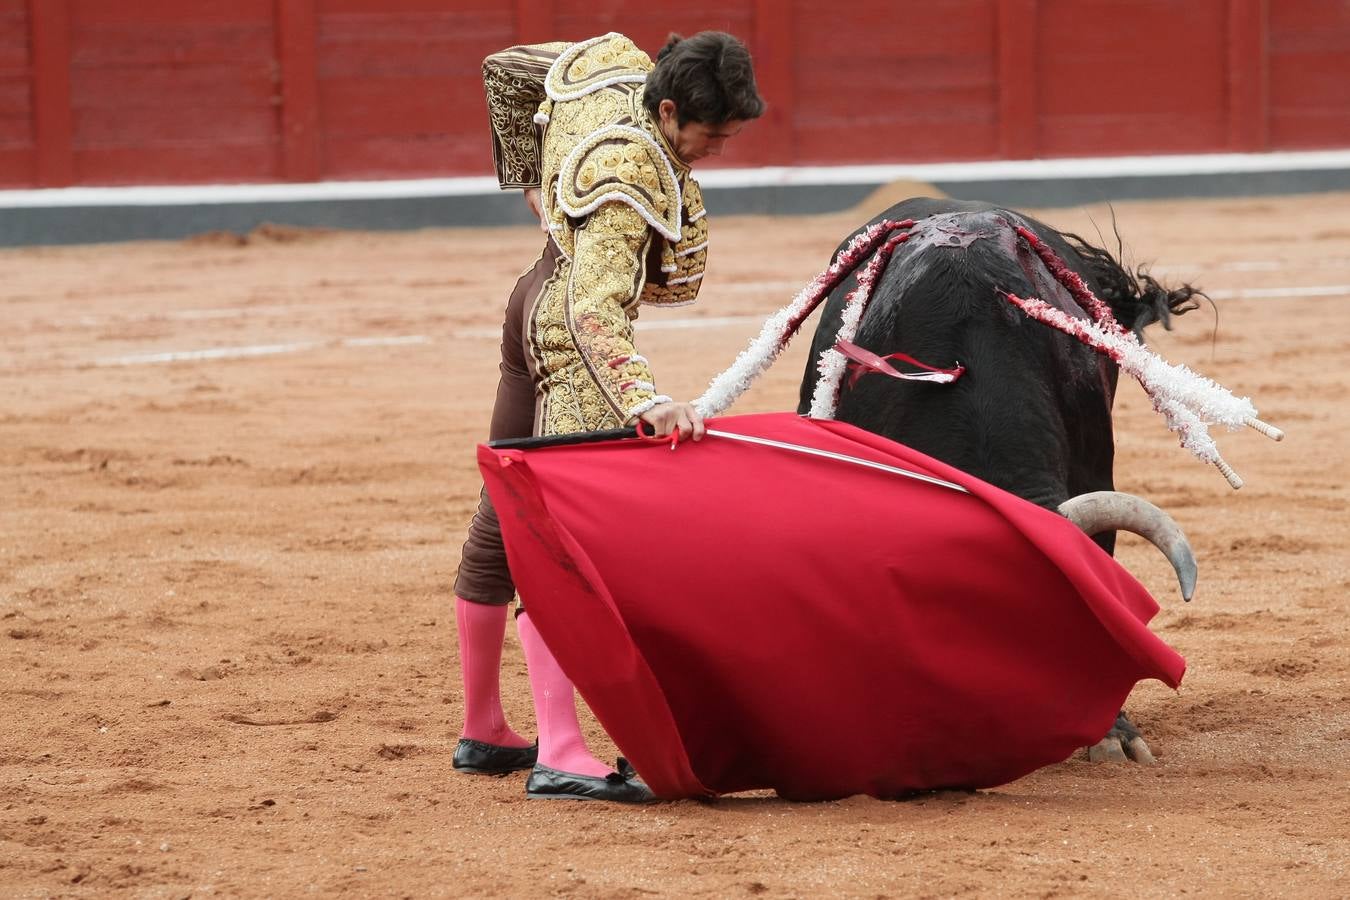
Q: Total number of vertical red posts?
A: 6